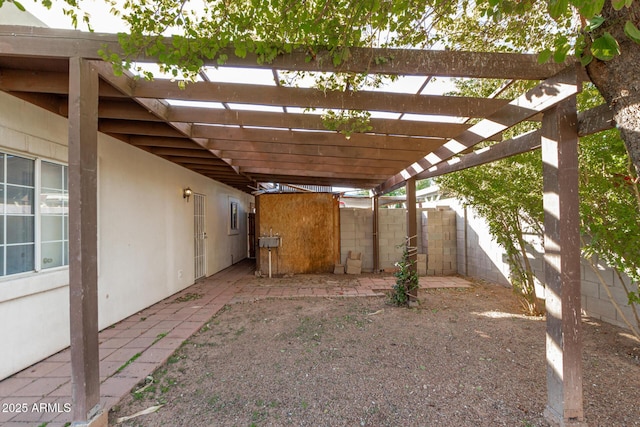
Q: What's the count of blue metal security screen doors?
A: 0